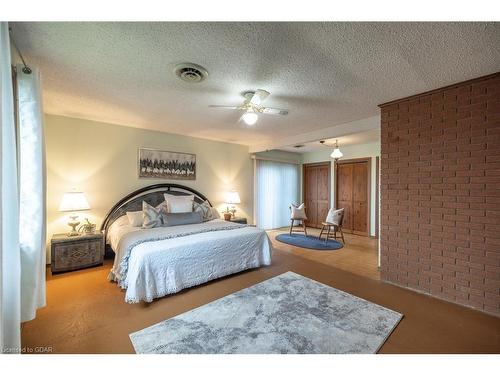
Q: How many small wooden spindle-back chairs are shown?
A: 2